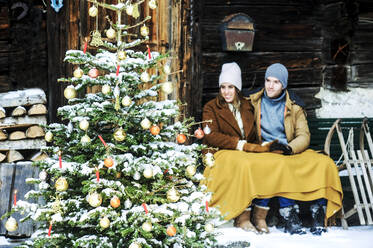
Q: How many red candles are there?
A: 10